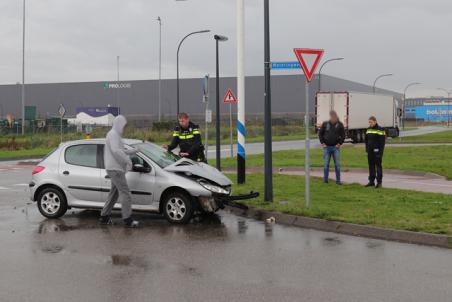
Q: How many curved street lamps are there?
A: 5